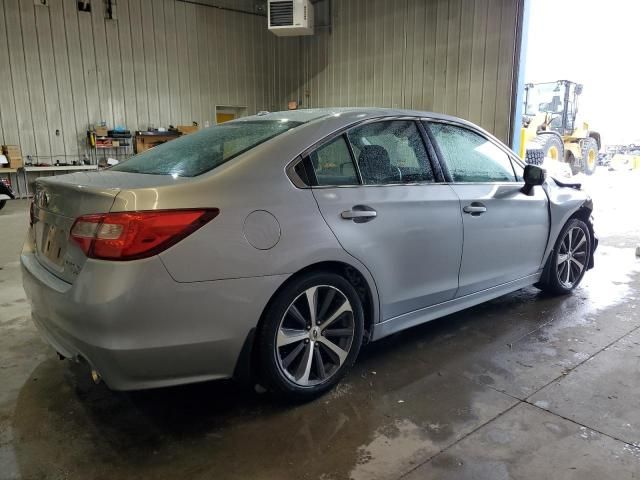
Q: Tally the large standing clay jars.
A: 0